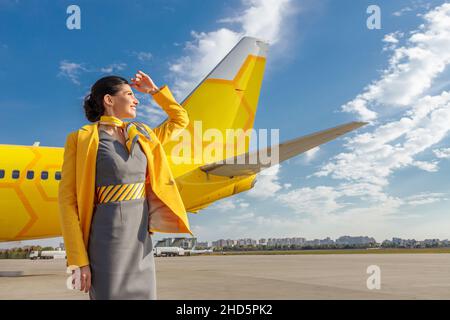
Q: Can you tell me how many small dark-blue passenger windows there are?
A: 5